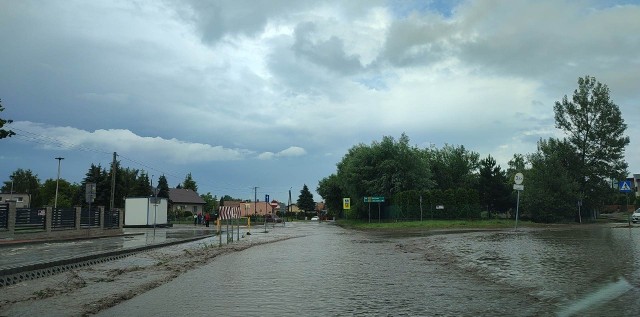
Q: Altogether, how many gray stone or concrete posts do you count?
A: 5